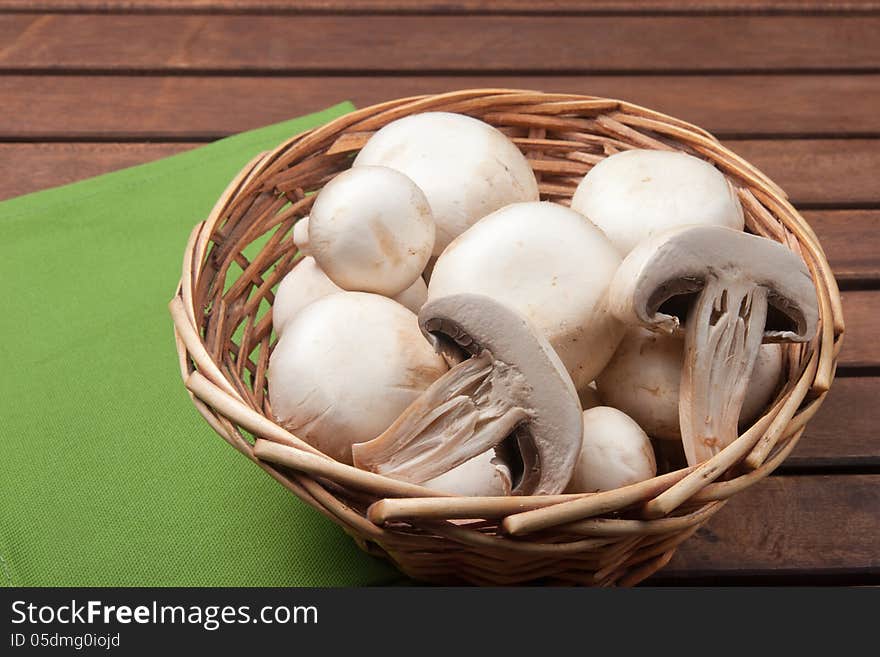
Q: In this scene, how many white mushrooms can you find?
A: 11